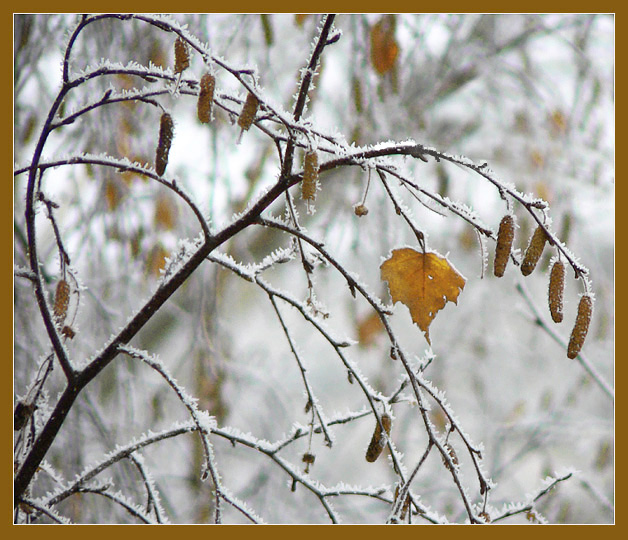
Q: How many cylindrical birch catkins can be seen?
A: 11